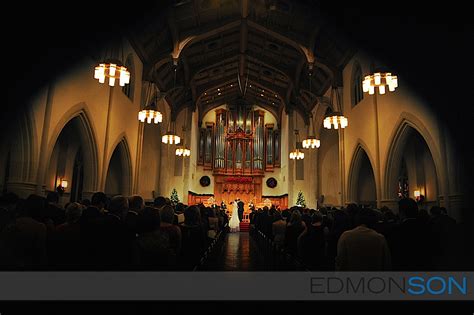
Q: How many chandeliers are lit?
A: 8